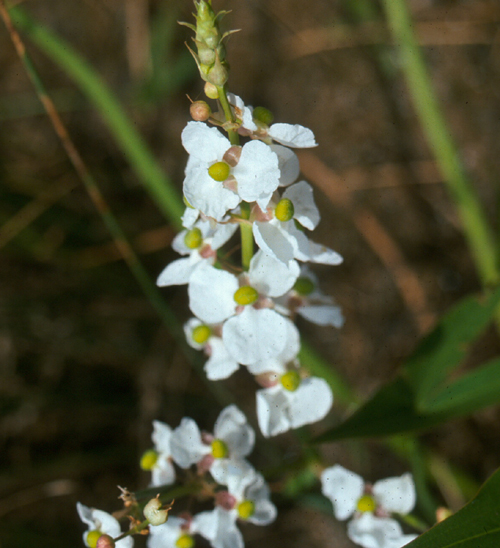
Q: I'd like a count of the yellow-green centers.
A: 14